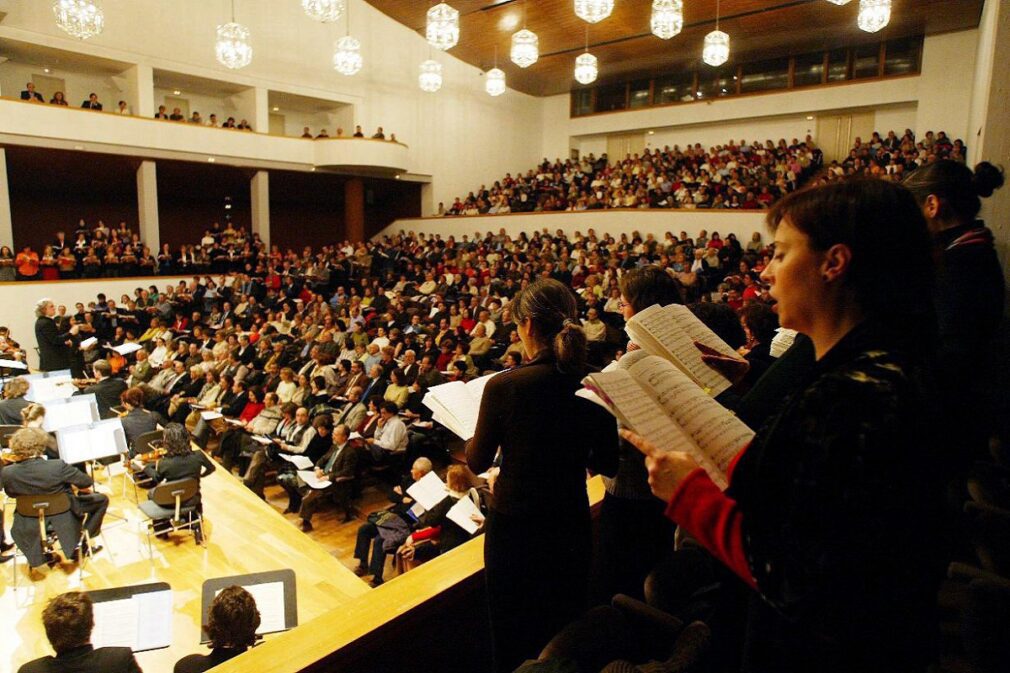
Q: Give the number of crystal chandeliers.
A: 14